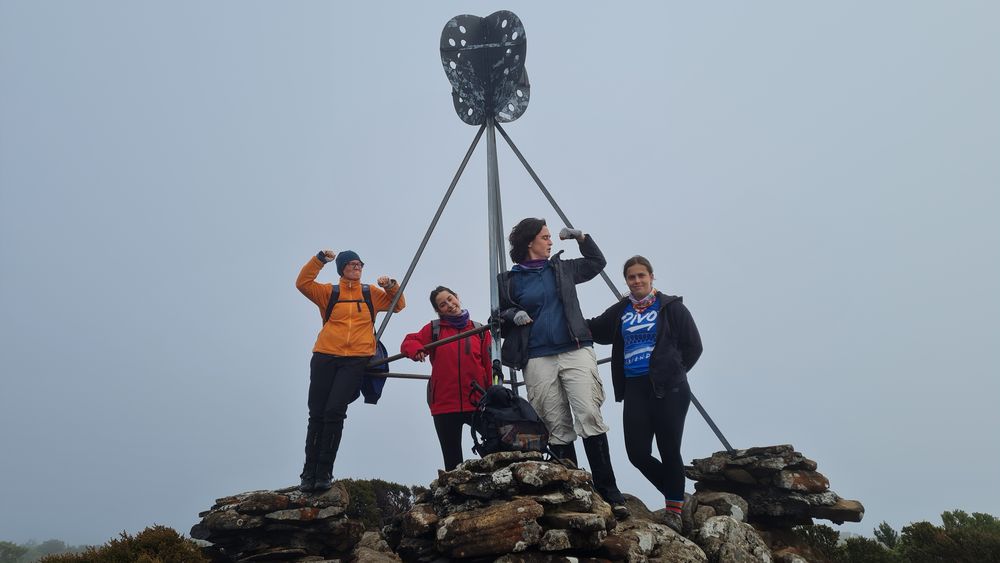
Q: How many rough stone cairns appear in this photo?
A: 3